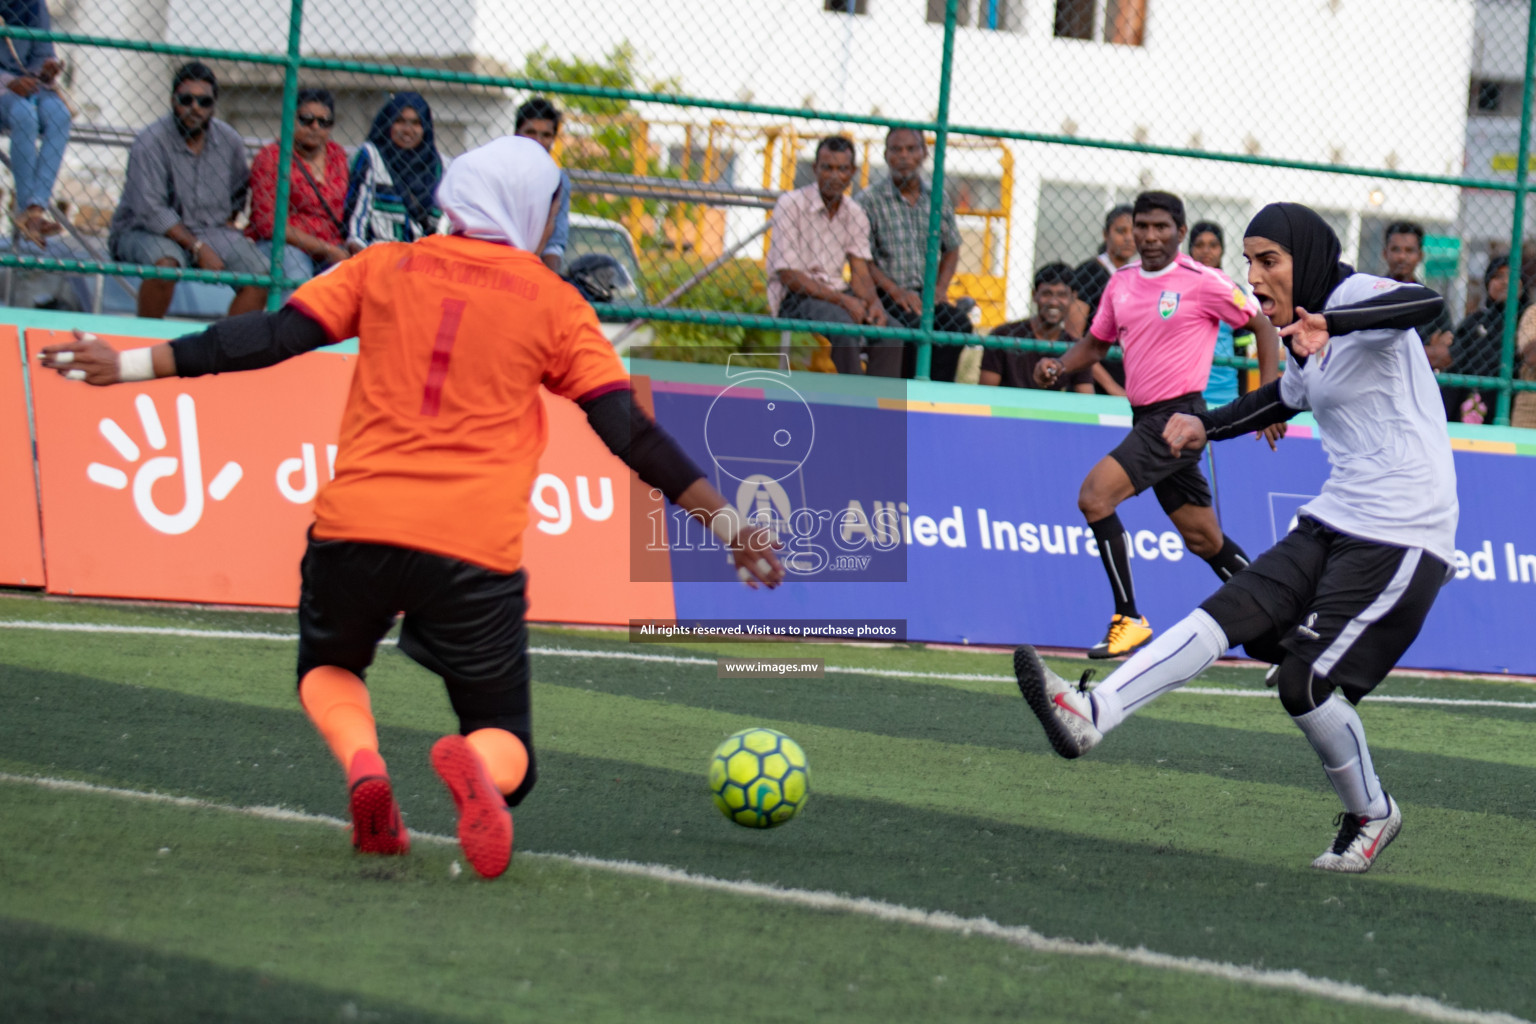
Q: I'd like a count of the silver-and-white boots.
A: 2